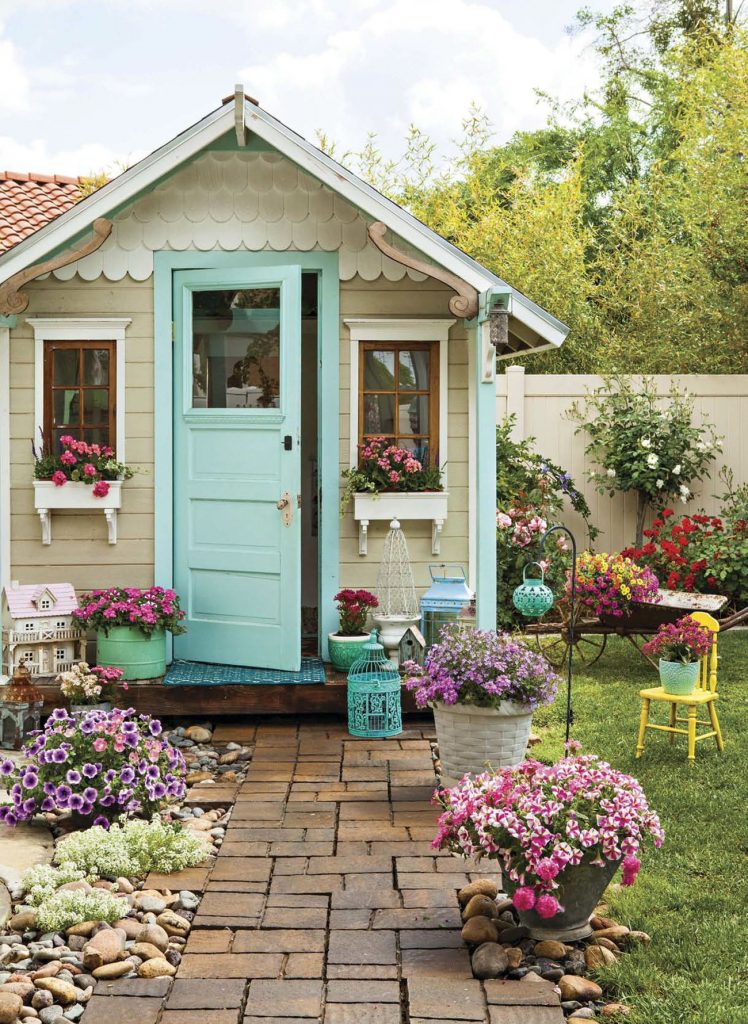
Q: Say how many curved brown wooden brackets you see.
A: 2